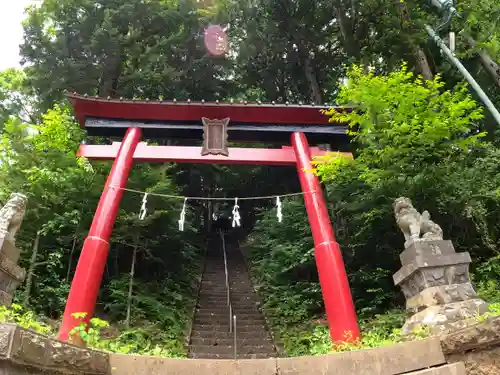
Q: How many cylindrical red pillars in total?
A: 2